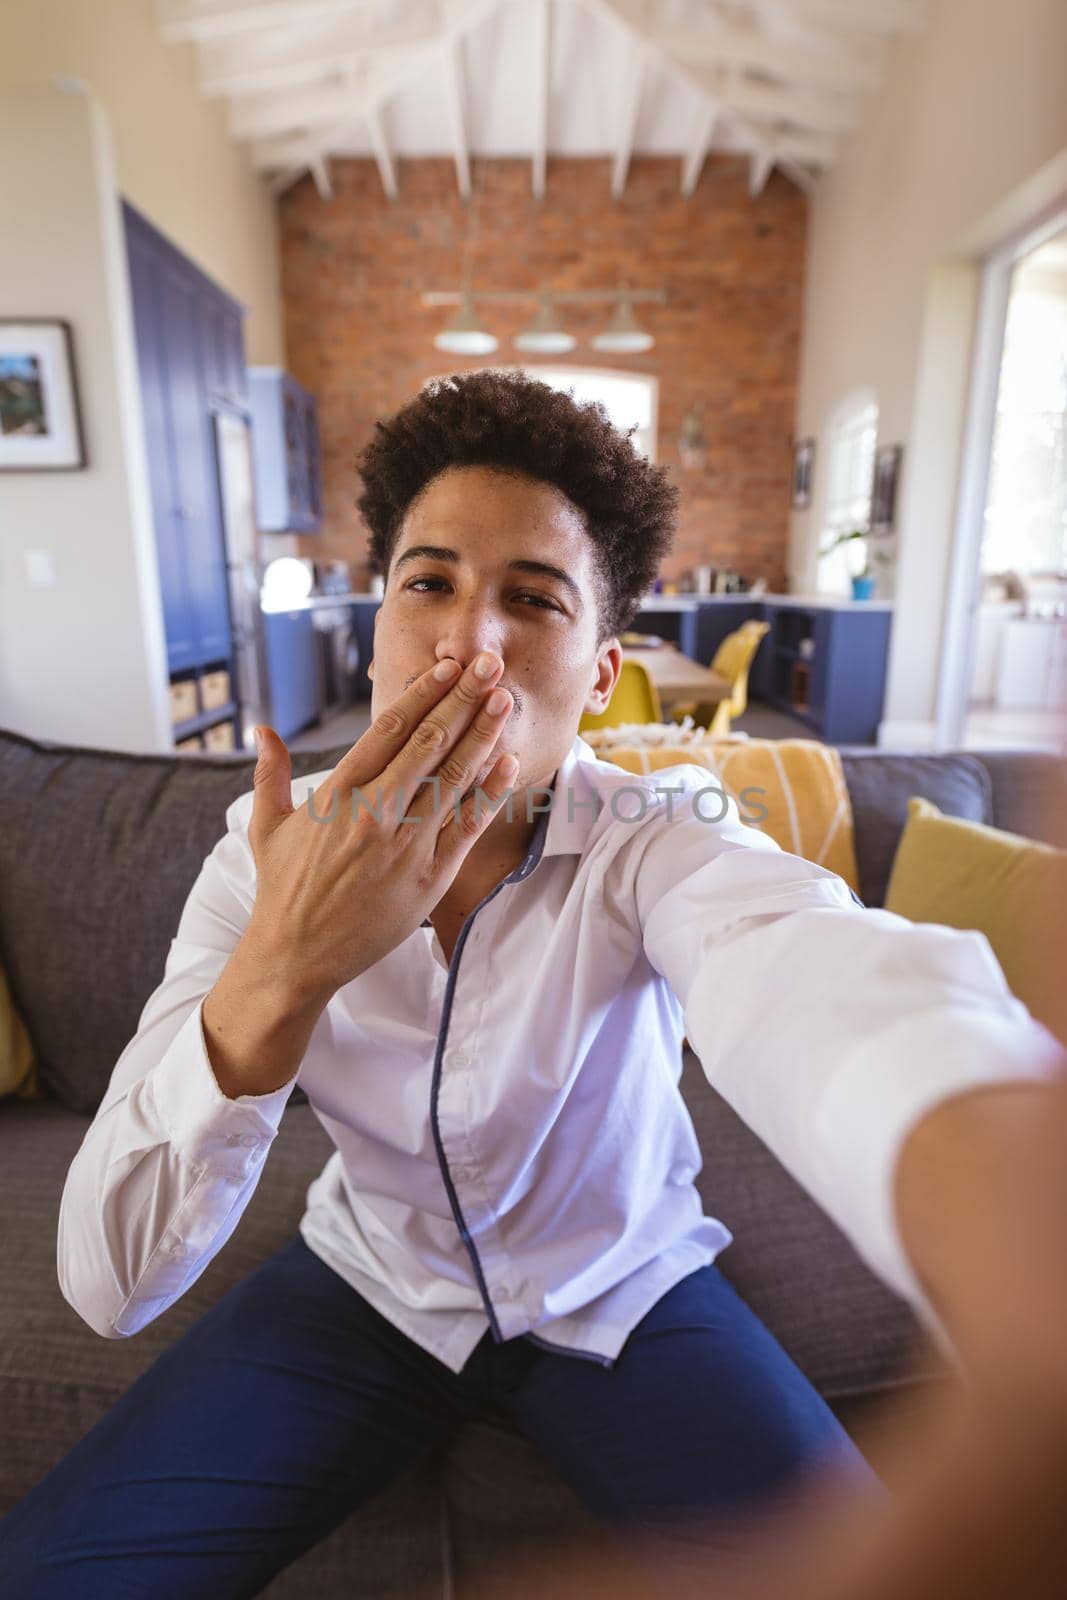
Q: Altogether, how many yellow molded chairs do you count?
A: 2